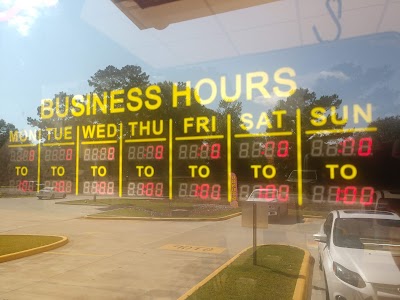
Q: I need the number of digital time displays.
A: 14